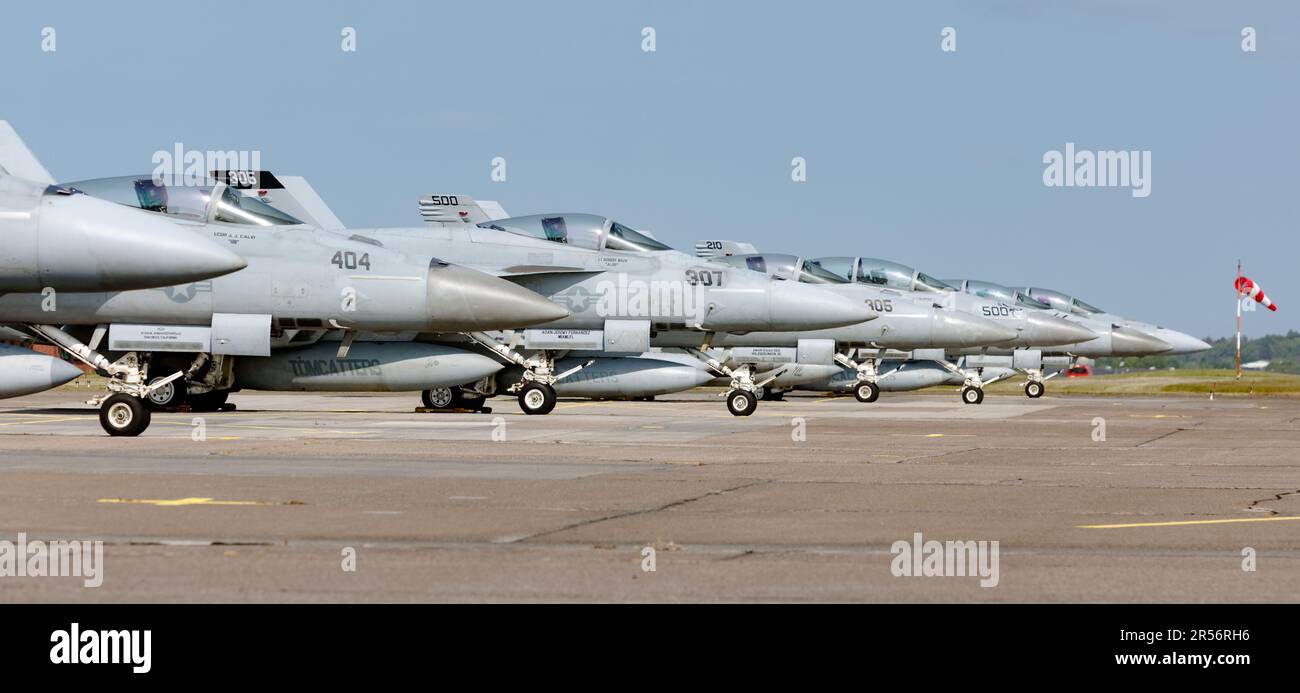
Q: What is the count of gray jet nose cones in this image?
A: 7